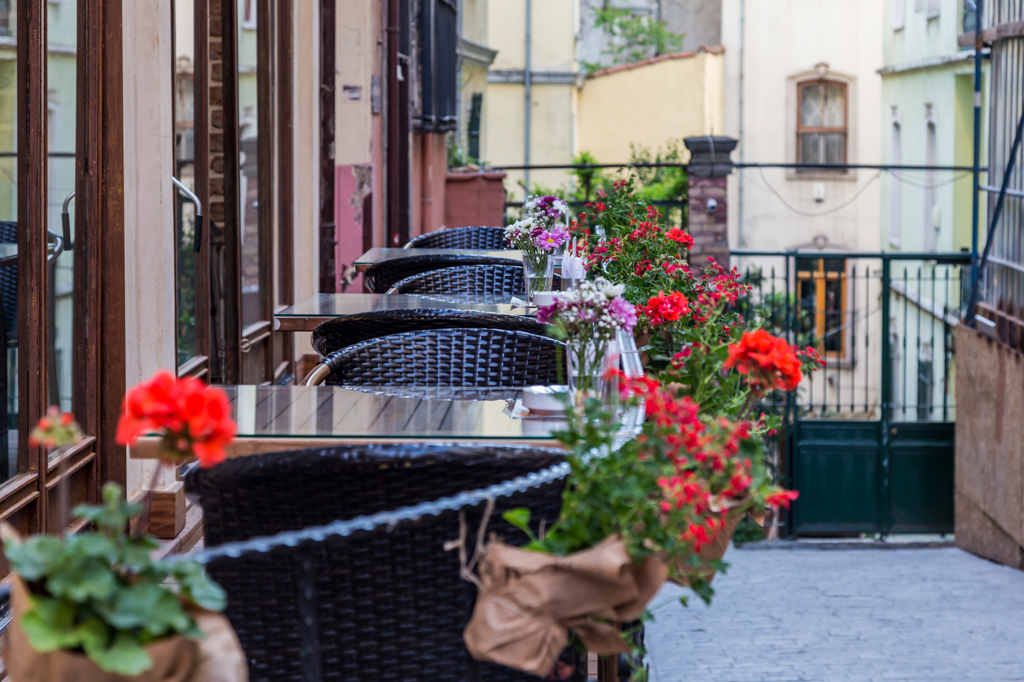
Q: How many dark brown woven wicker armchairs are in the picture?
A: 6